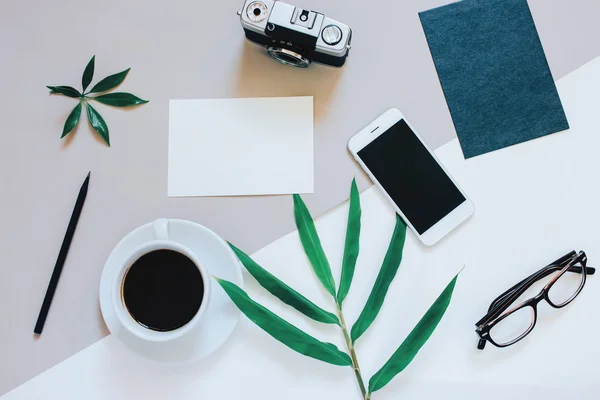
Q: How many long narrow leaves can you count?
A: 6